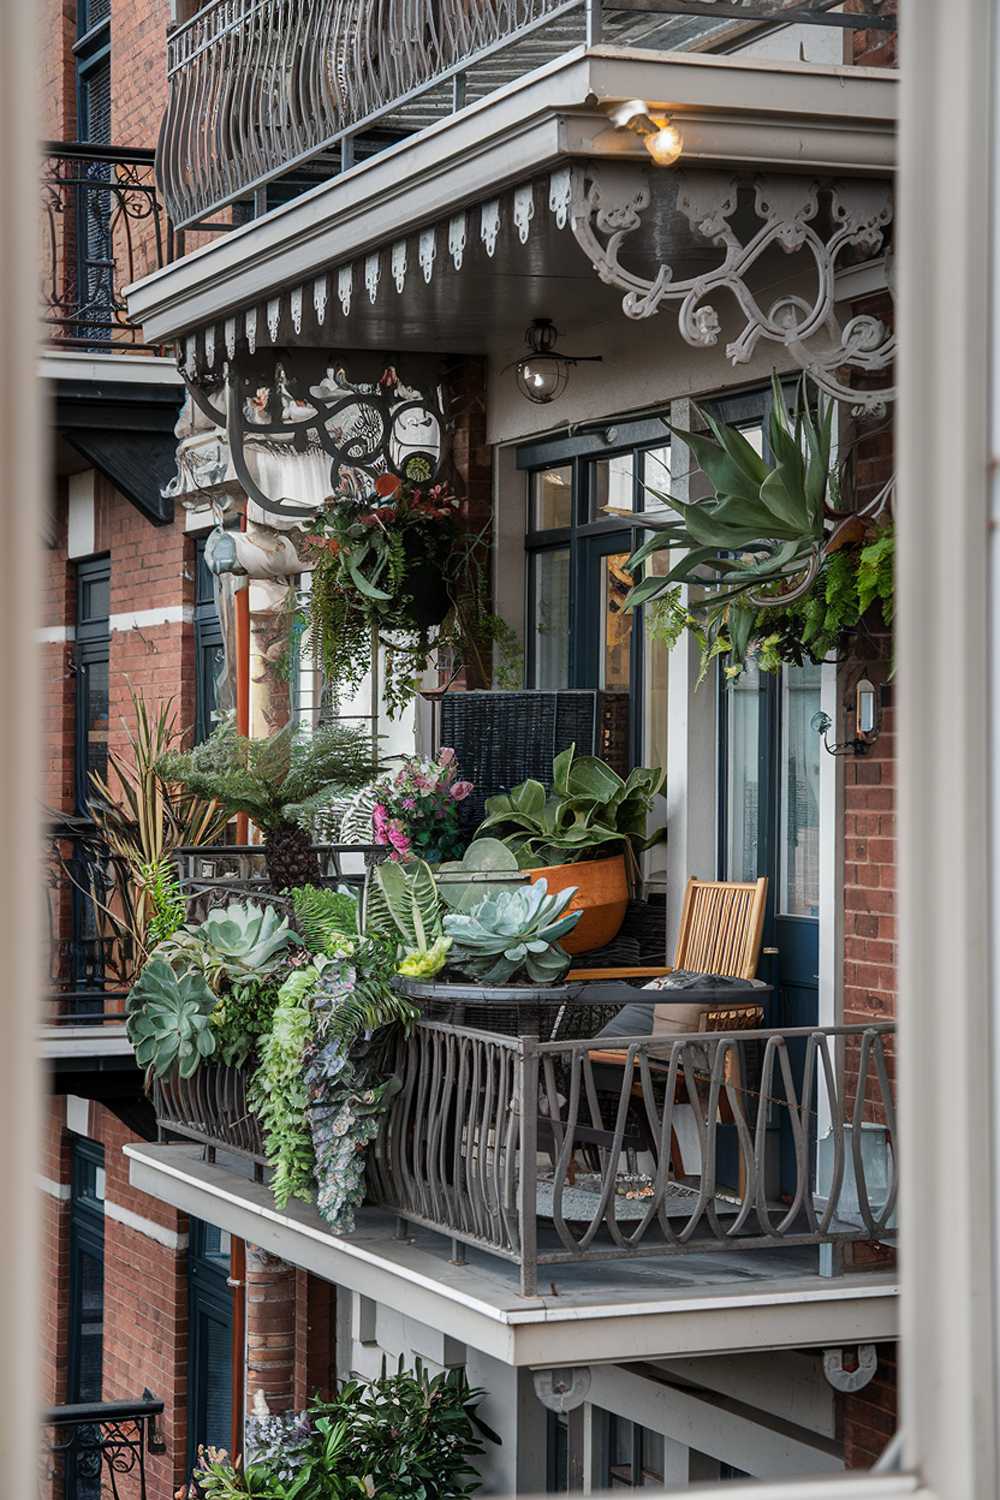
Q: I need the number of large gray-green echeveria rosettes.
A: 3